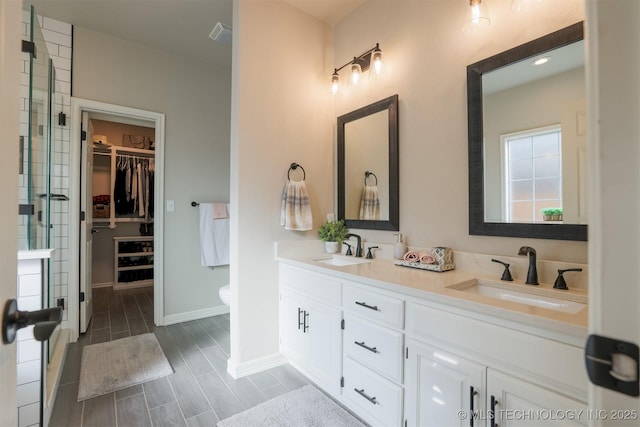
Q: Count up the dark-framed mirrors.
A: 2